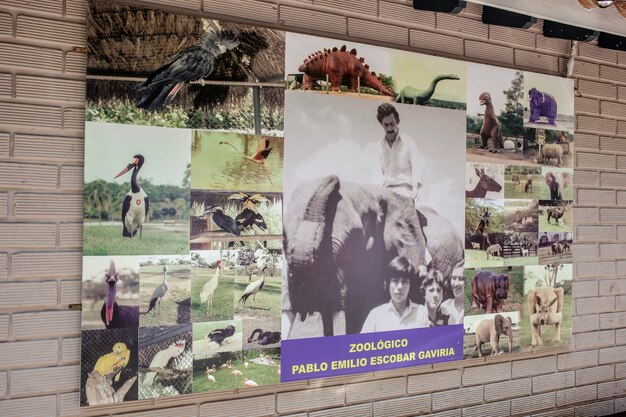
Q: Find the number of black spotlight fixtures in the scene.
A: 4